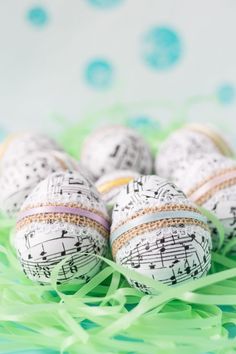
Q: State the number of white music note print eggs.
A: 8